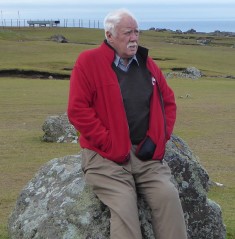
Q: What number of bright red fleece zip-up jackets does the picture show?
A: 1